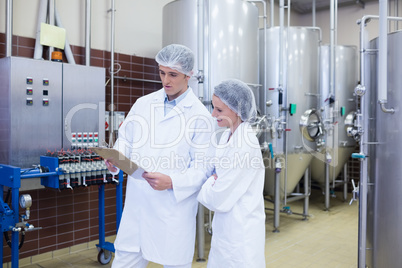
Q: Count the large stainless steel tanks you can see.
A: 4